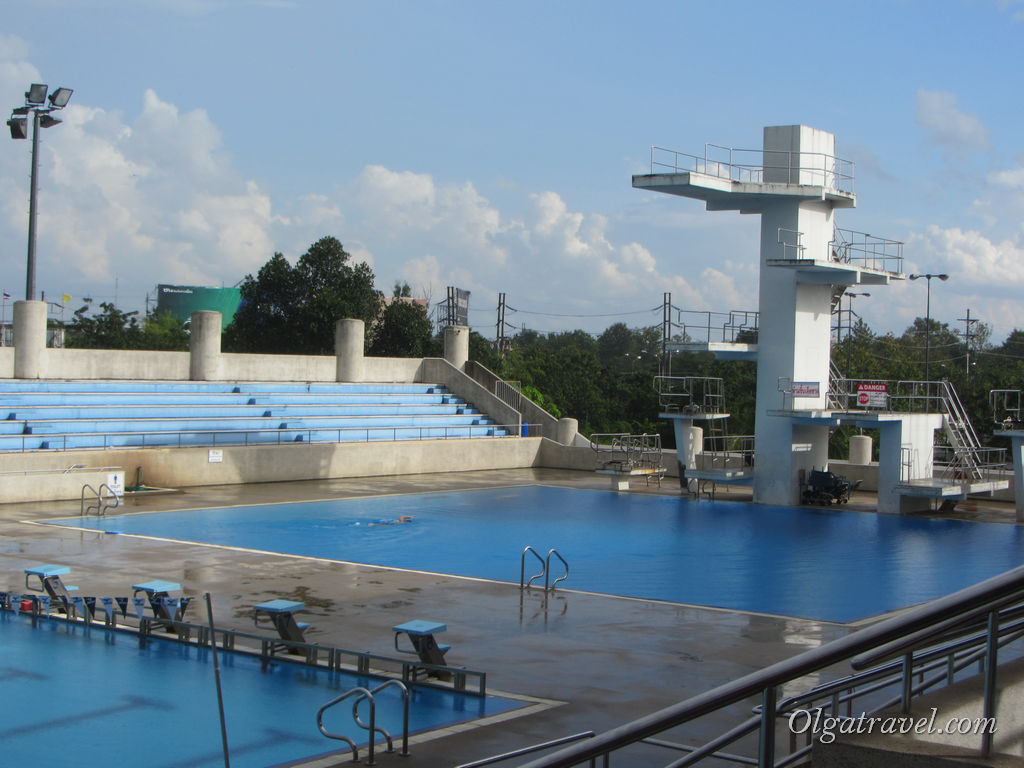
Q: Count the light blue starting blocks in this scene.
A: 4